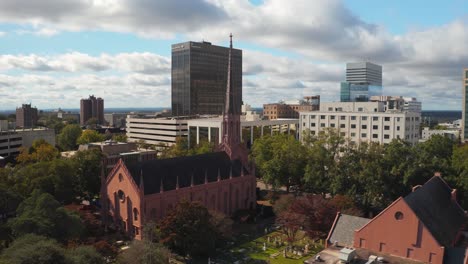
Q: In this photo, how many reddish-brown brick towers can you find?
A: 2